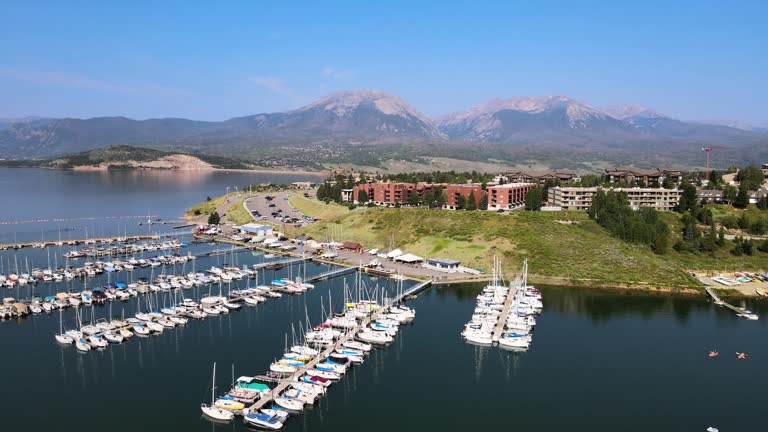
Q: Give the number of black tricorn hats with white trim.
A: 0